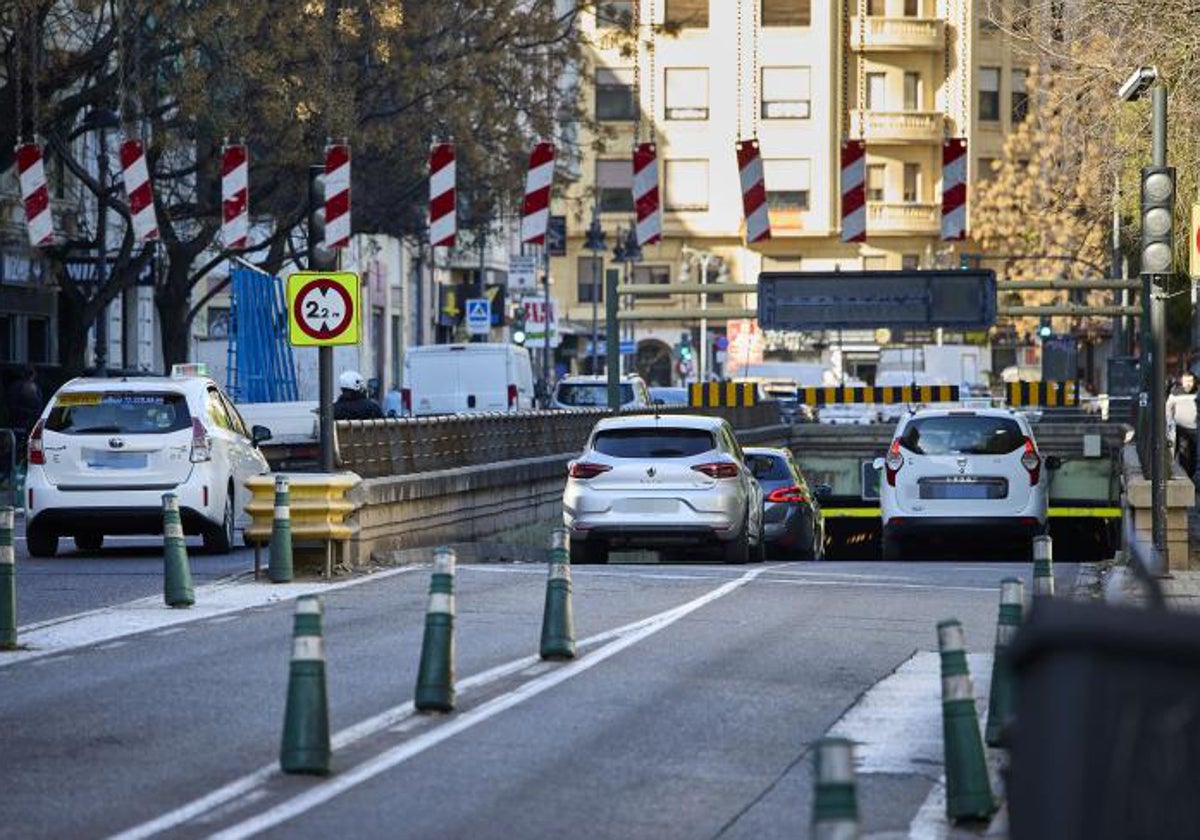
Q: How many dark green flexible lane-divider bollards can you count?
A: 10